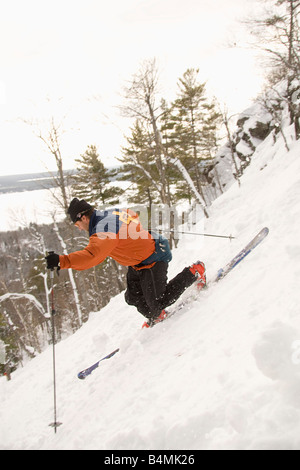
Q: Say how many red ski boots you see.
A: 2